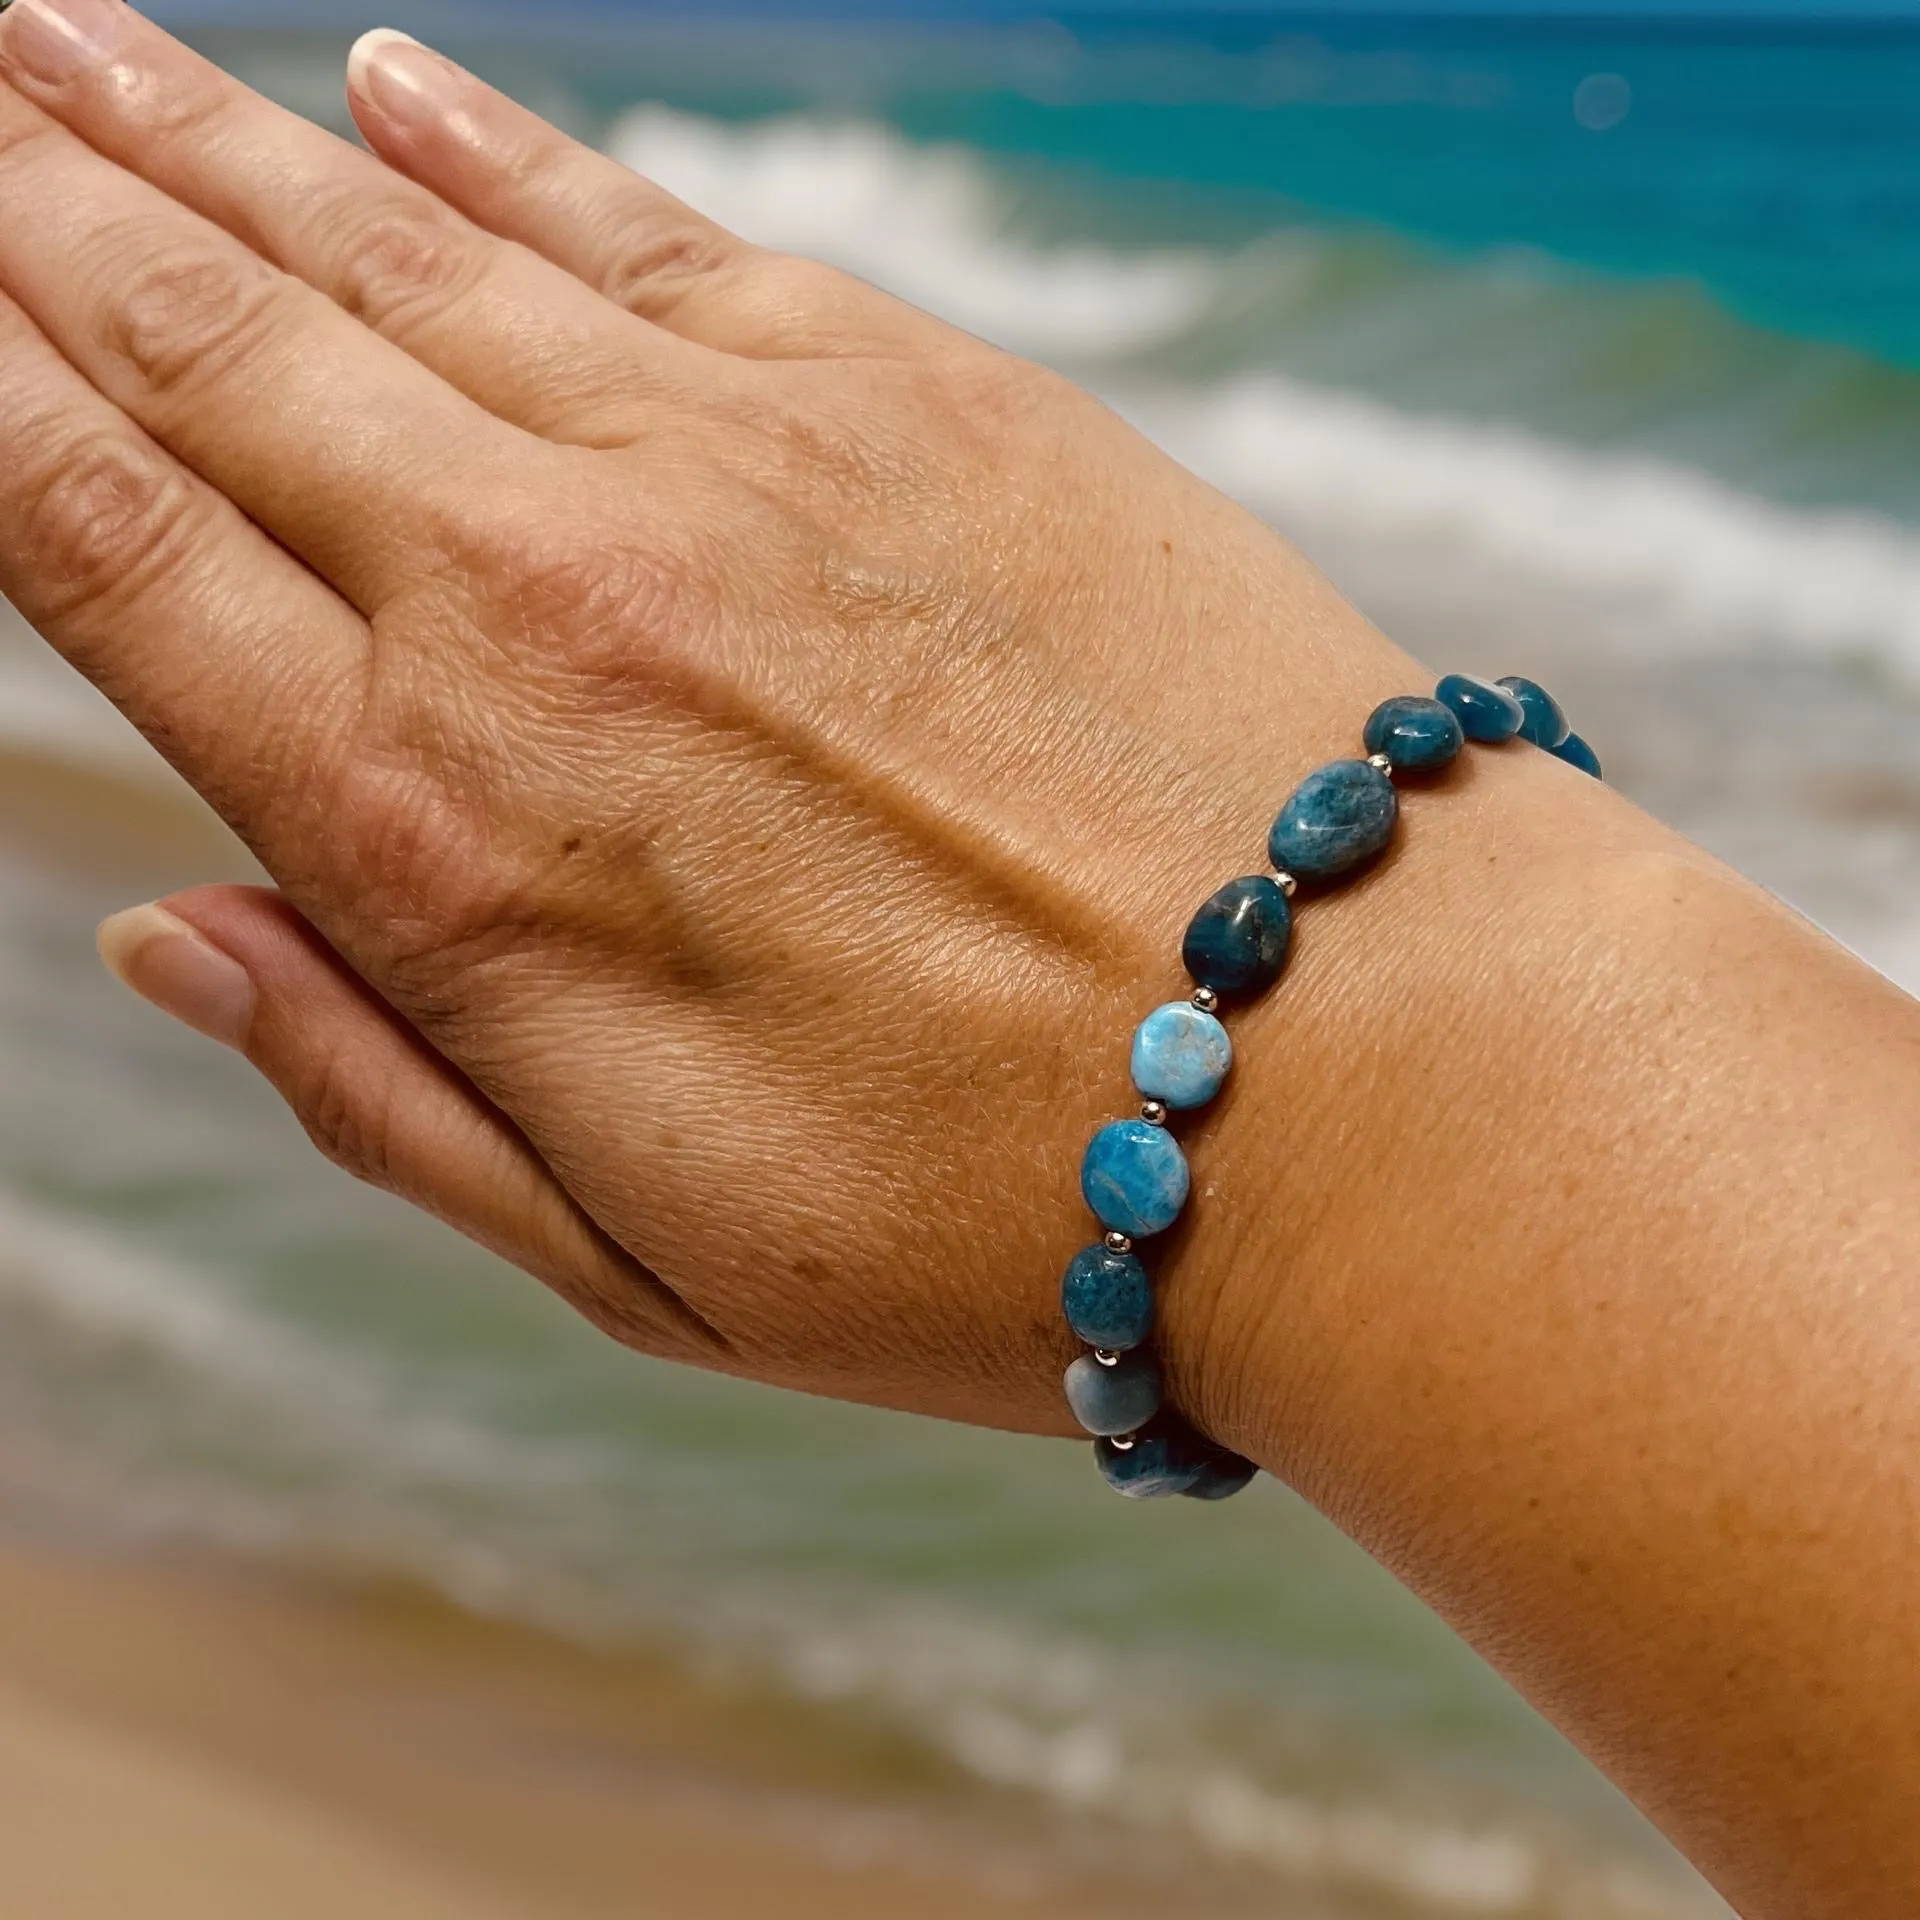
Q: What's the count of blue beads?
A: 12